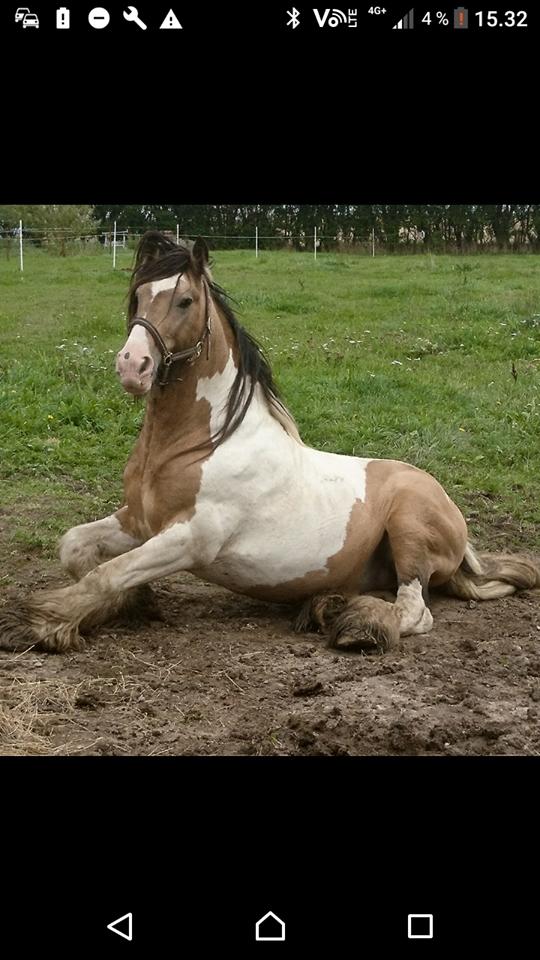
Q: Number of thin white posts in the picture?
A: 6